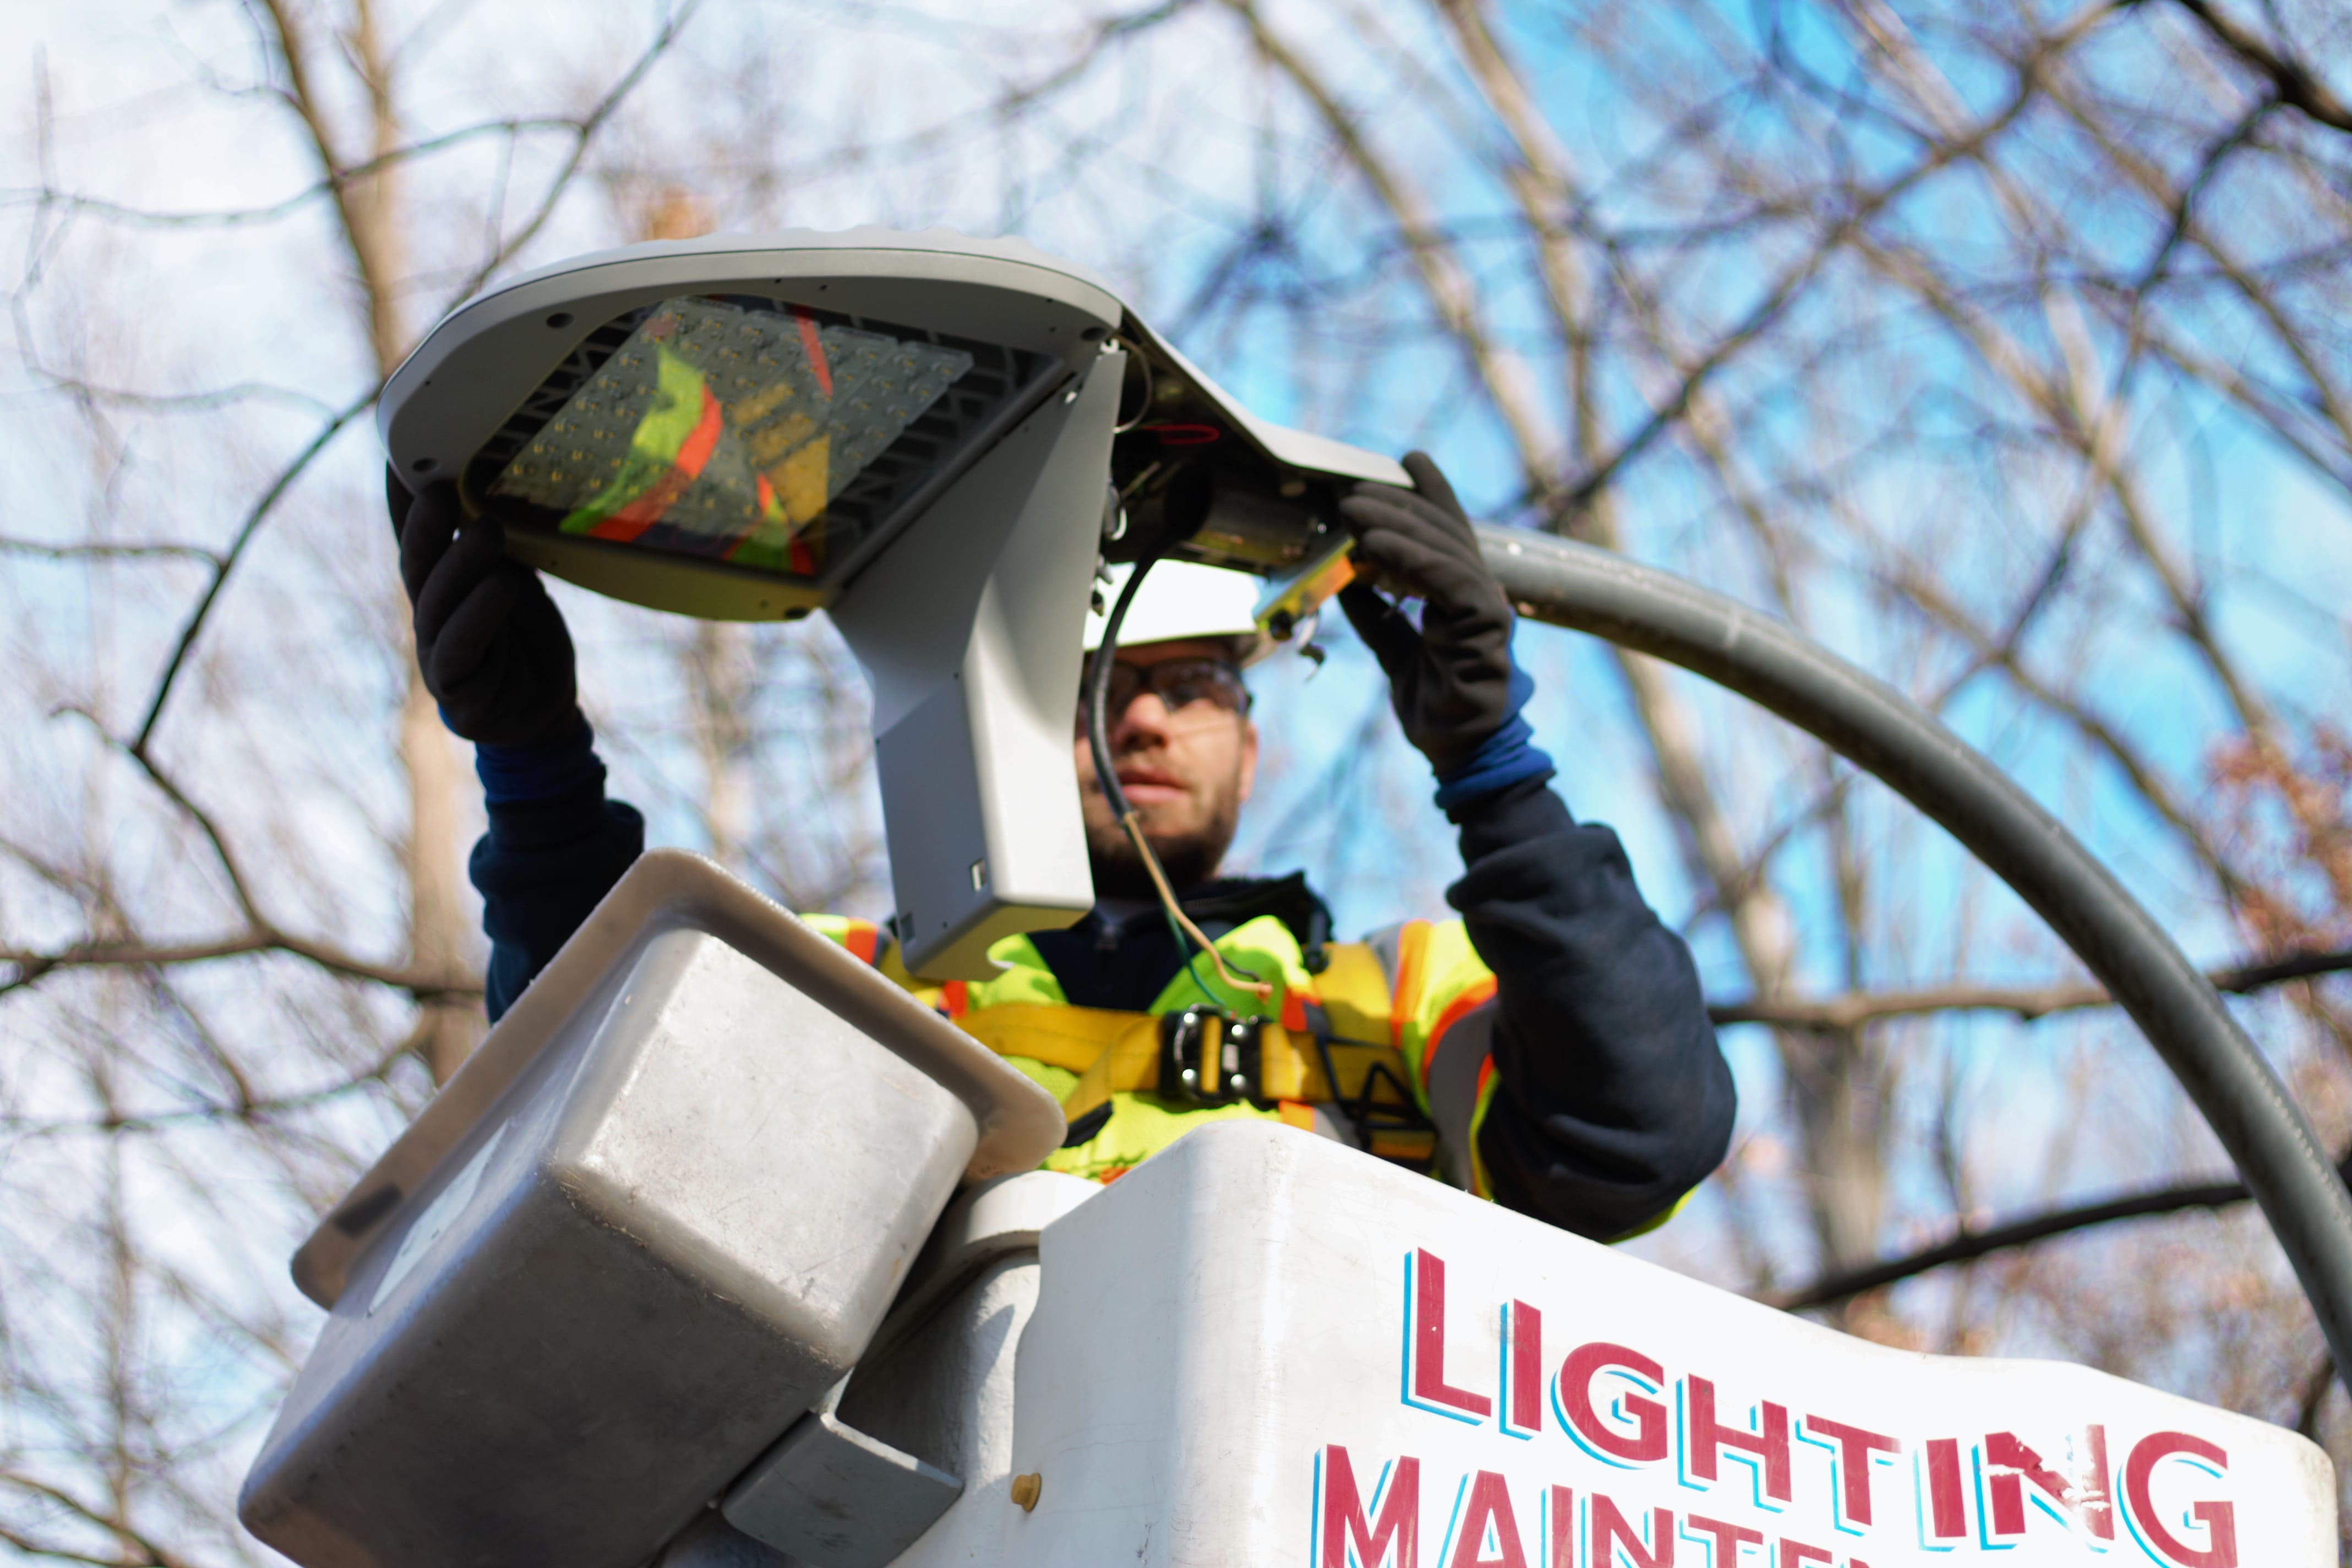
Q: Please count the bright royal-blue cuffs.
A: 2